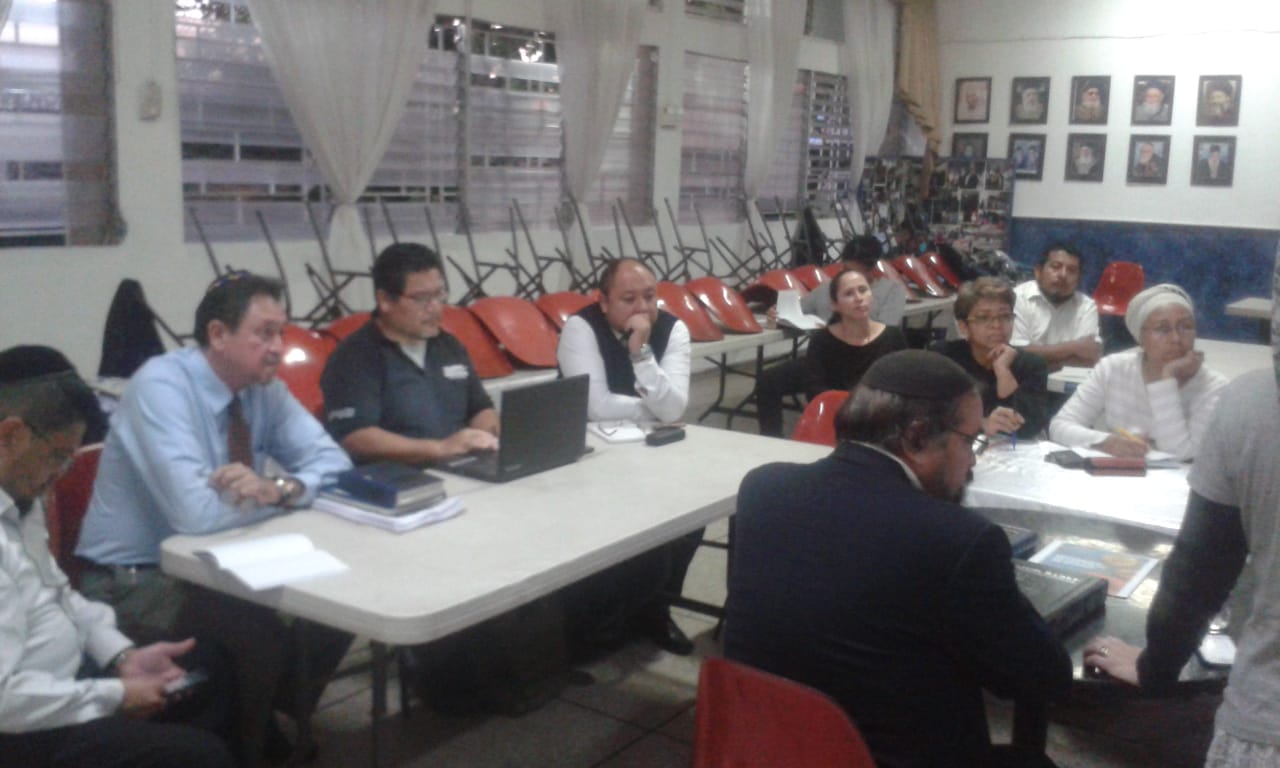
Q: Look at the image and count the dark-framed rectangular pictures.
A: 10